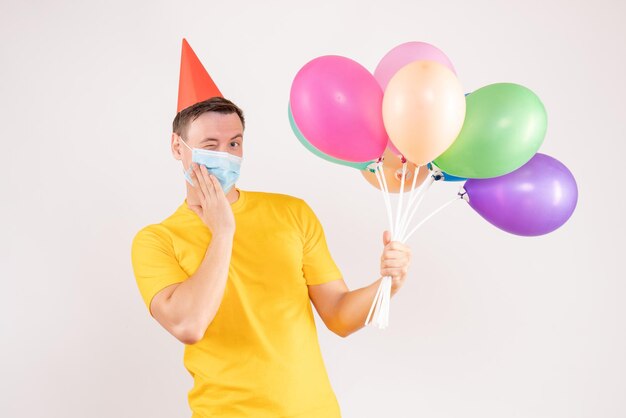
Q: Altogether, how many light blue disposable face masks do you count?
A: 1